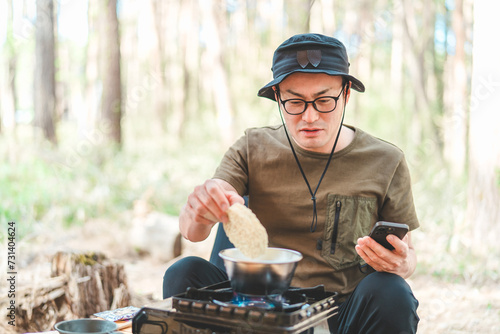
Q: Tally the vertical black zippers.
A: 1